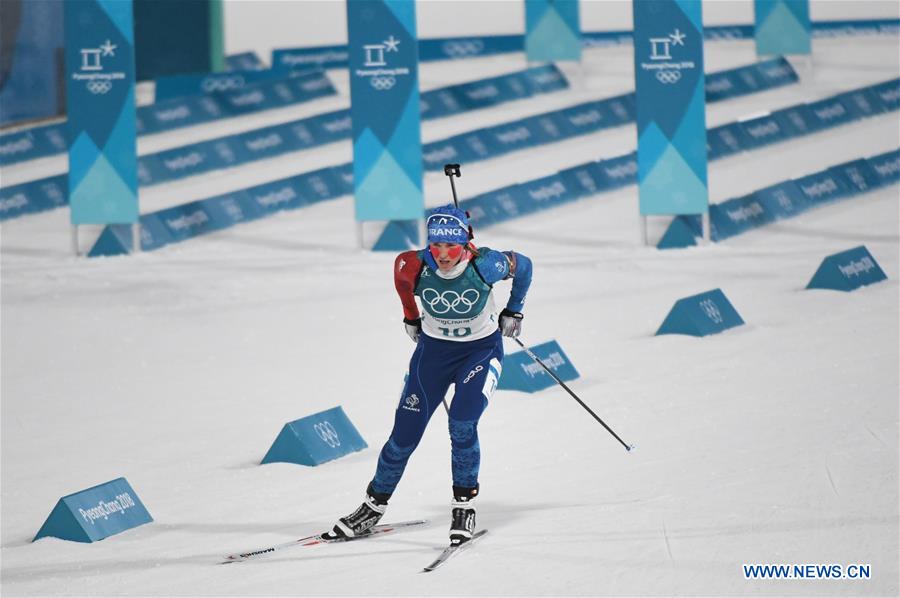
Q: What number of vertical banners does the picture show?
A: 5